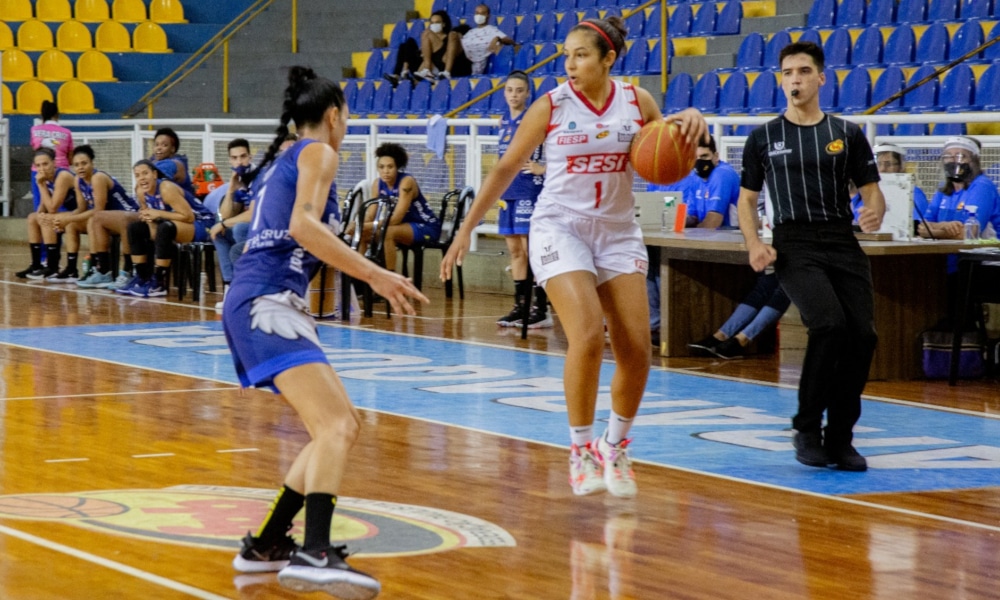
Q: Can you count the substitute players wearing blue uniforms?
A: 6